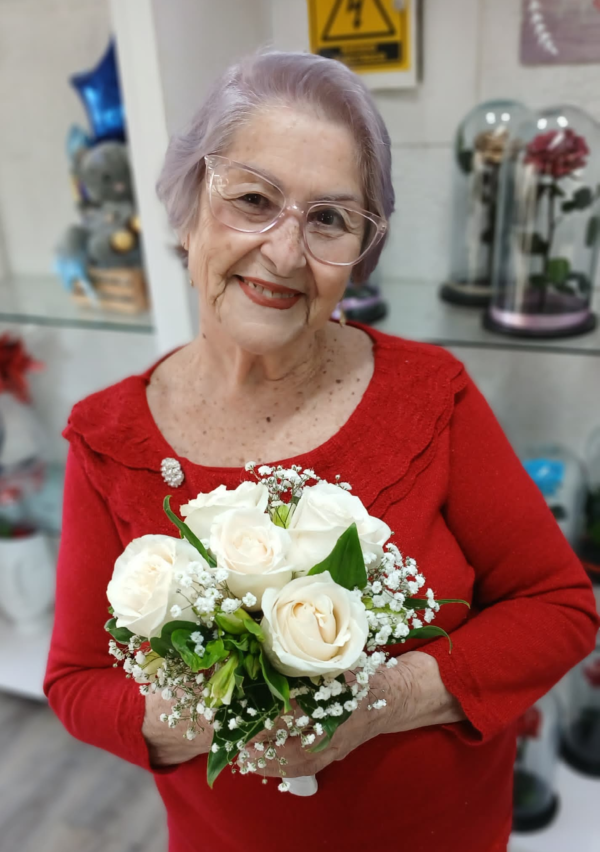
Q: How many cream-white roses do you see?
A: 5